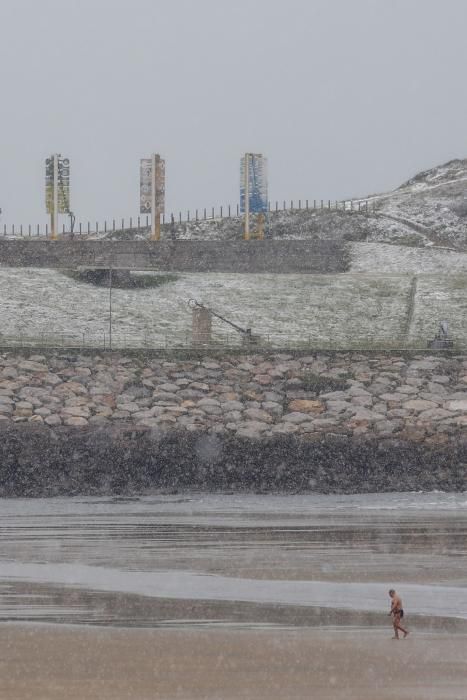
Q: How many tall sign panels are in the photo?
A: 3